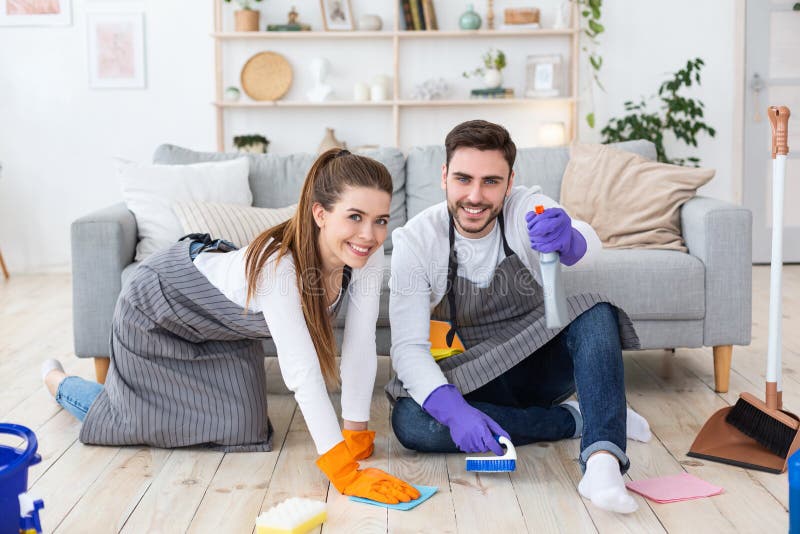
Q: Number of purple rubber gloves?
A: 2